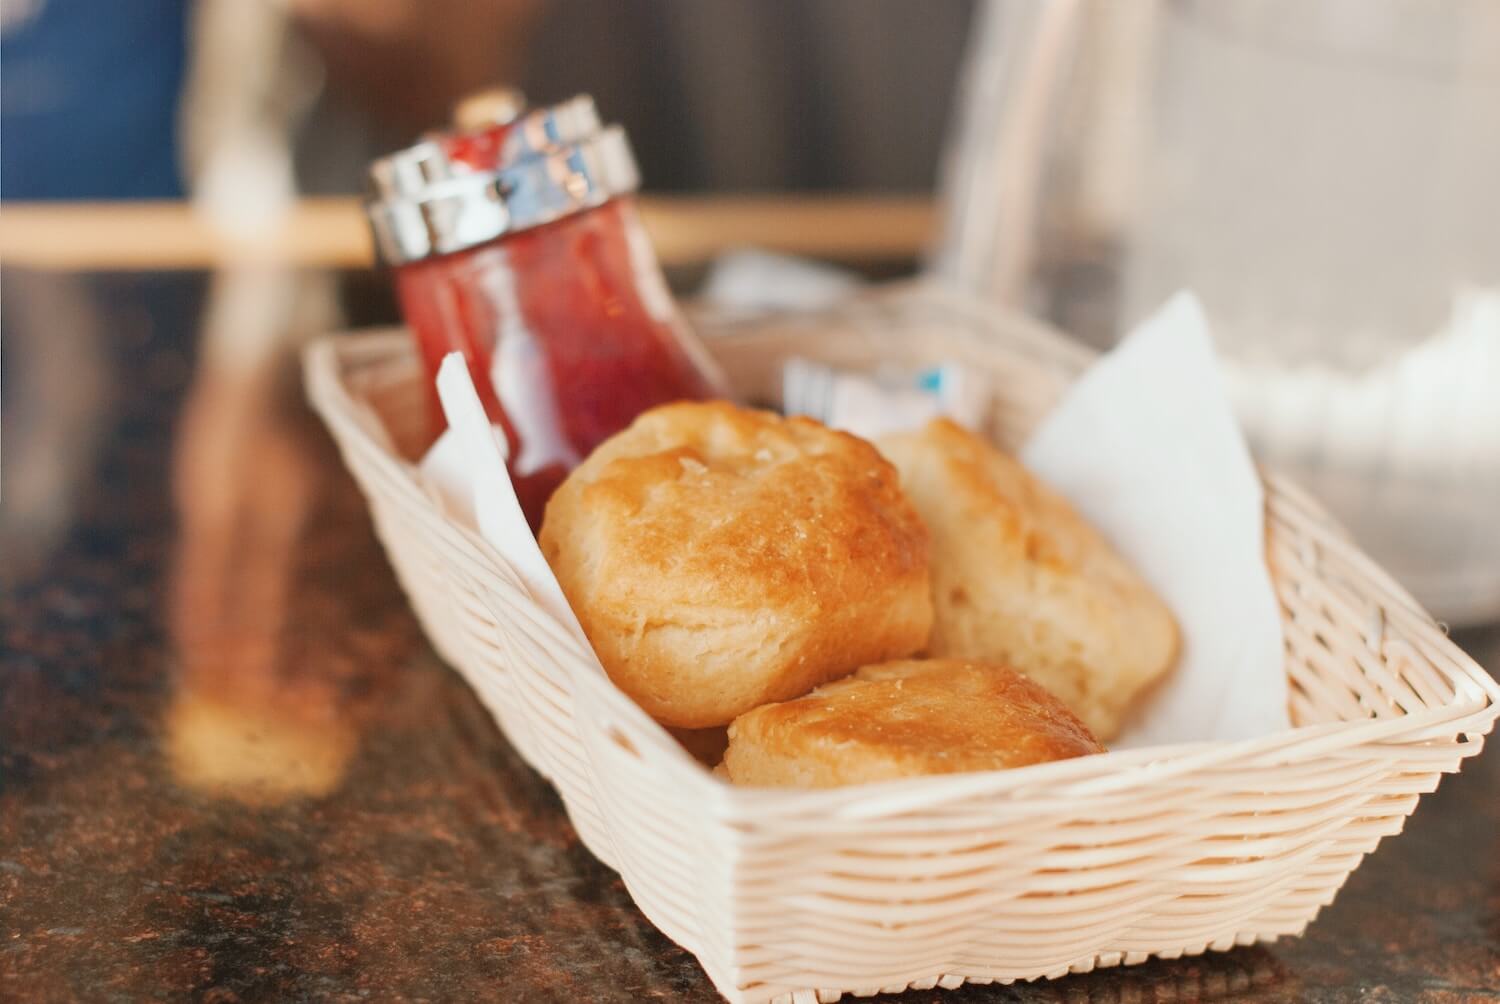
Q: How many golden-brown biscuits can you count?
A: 3